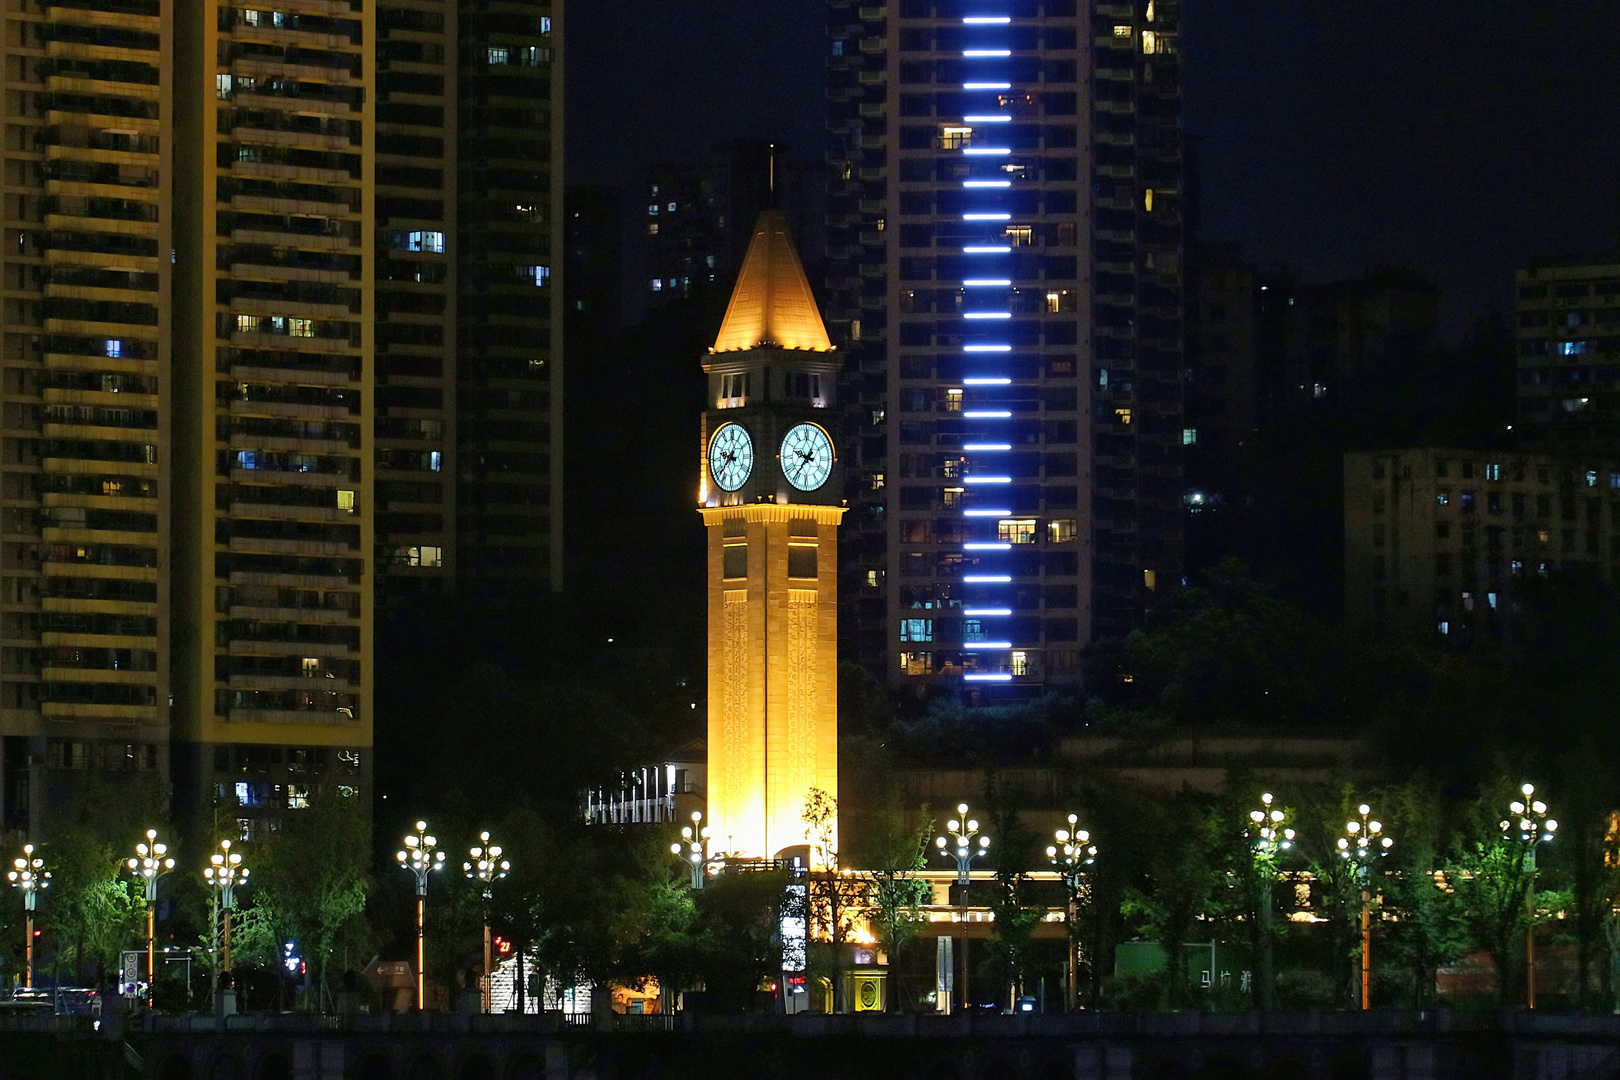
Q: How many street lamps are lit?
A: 11